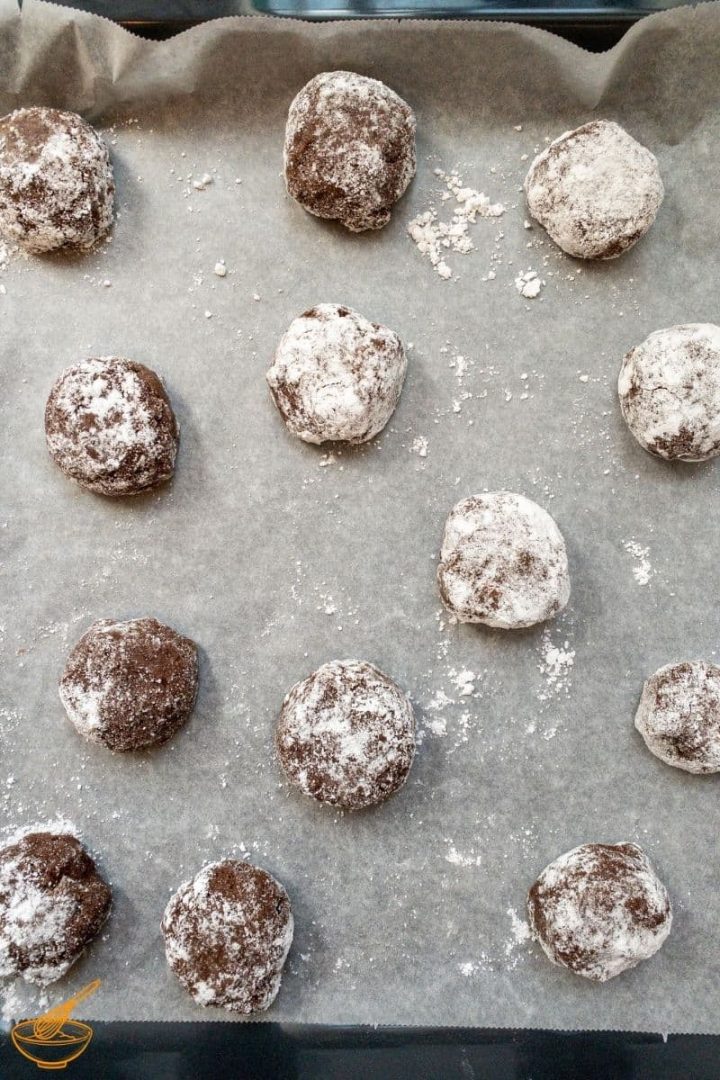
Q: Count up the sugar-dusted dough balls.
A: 13